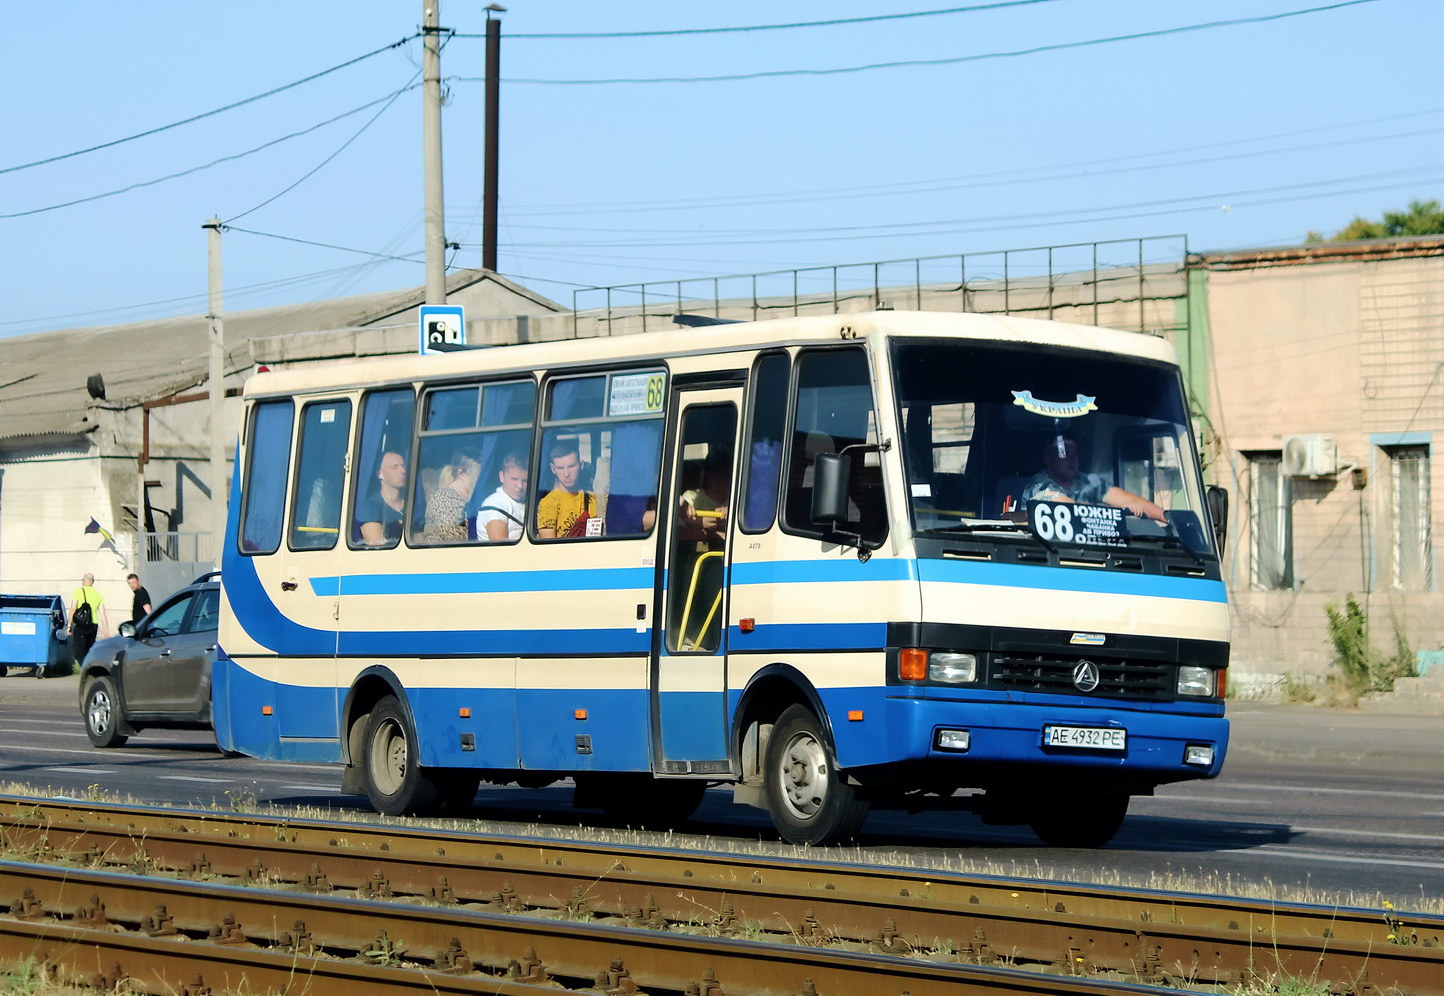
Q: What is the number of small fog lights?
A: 2